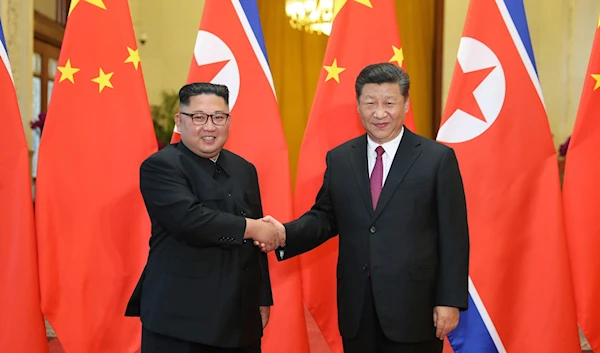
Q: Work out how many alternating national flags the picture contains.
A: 6